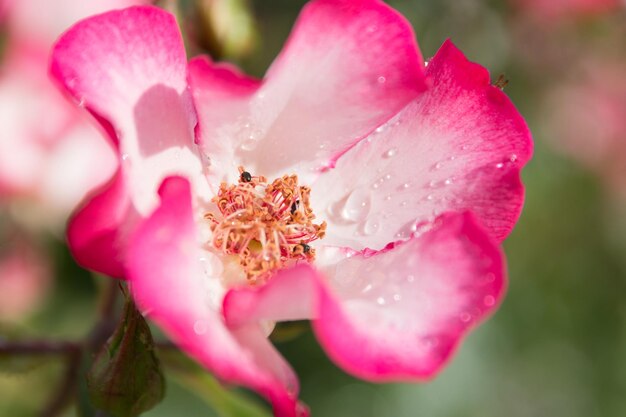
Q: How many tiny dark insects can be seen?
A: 3